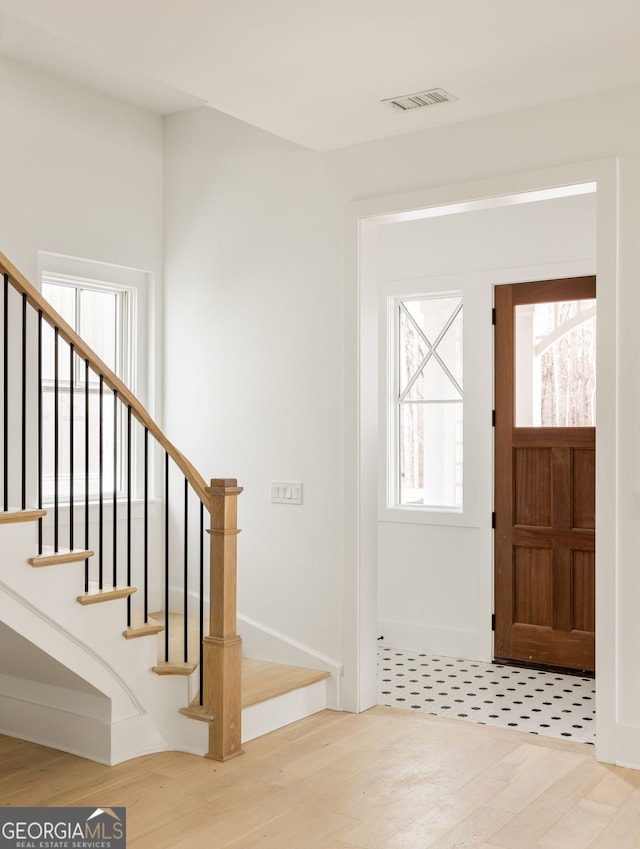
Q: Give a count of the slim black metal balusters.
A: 13